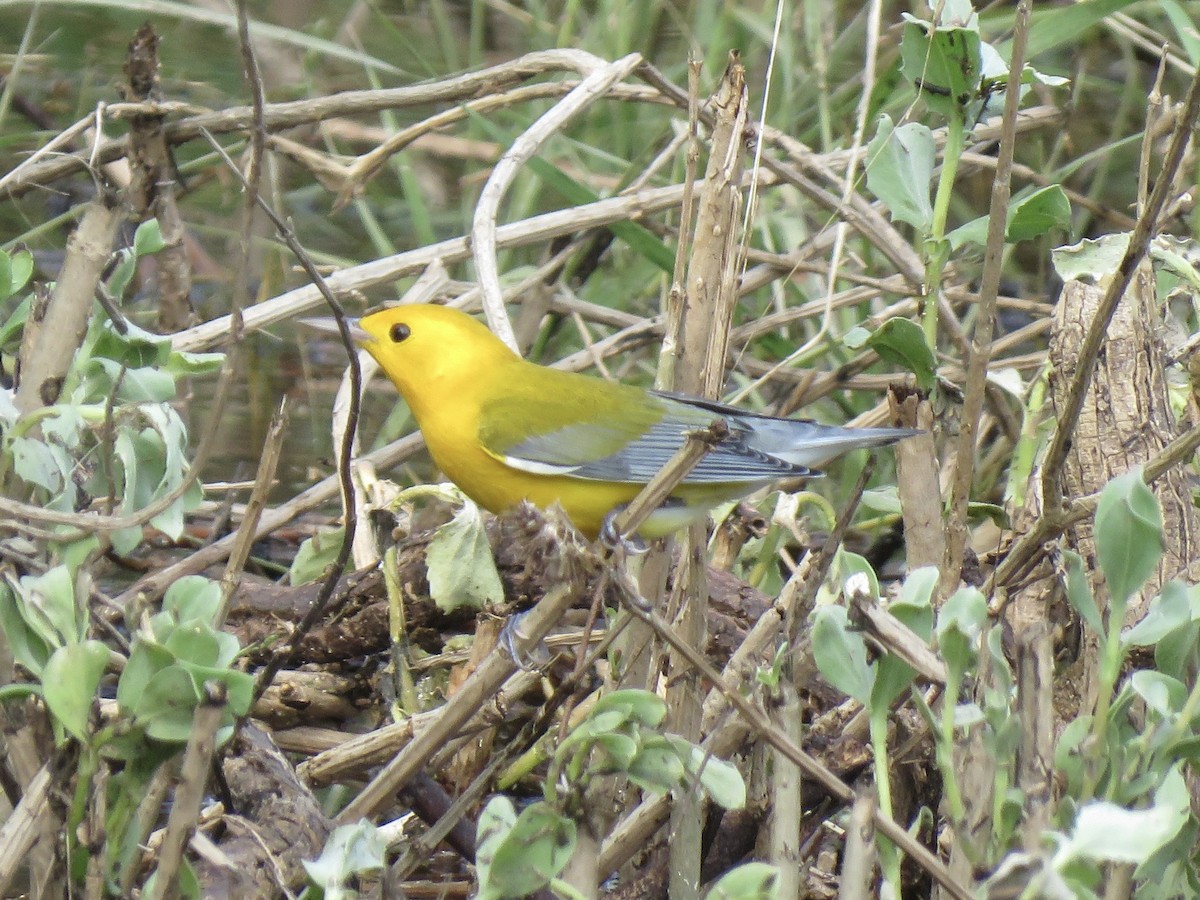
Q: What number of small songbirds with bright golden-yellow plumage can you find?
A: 1